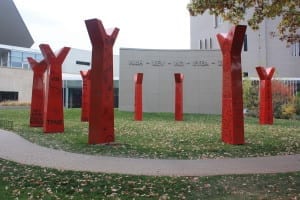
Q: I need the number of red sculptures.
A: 8